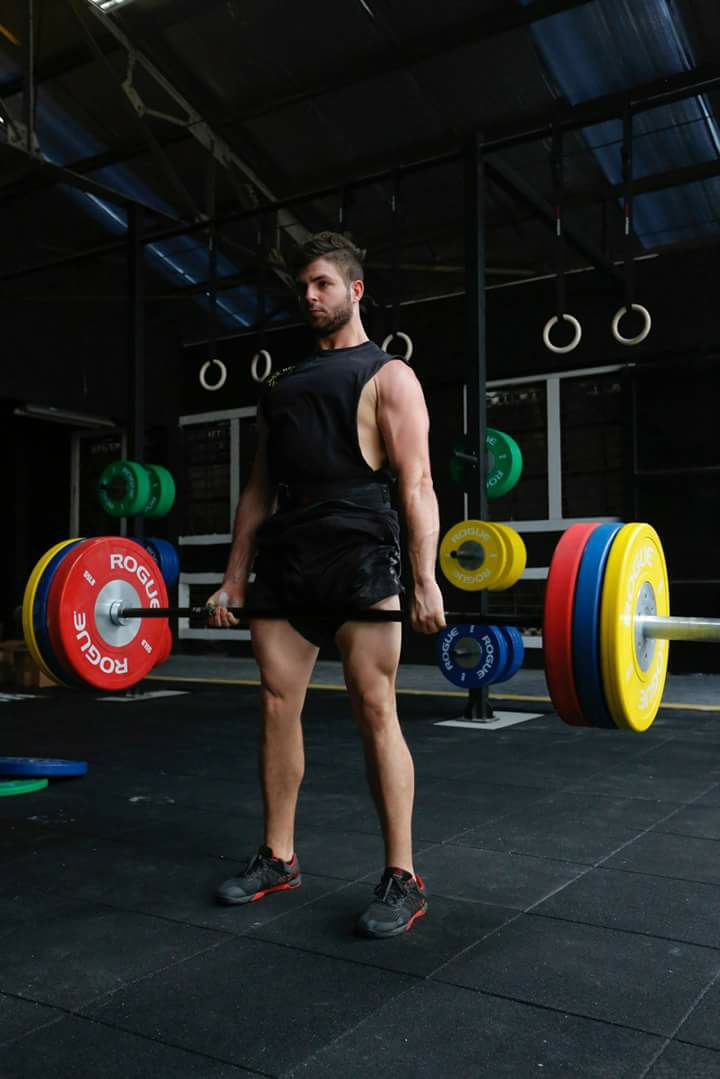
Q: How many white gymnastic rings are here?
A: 5